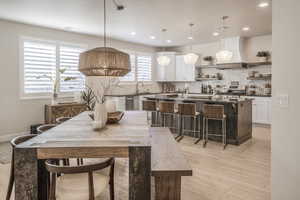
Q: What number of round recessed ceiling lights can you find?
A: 7